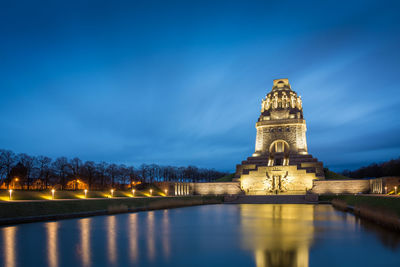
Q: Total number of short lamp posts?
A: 9